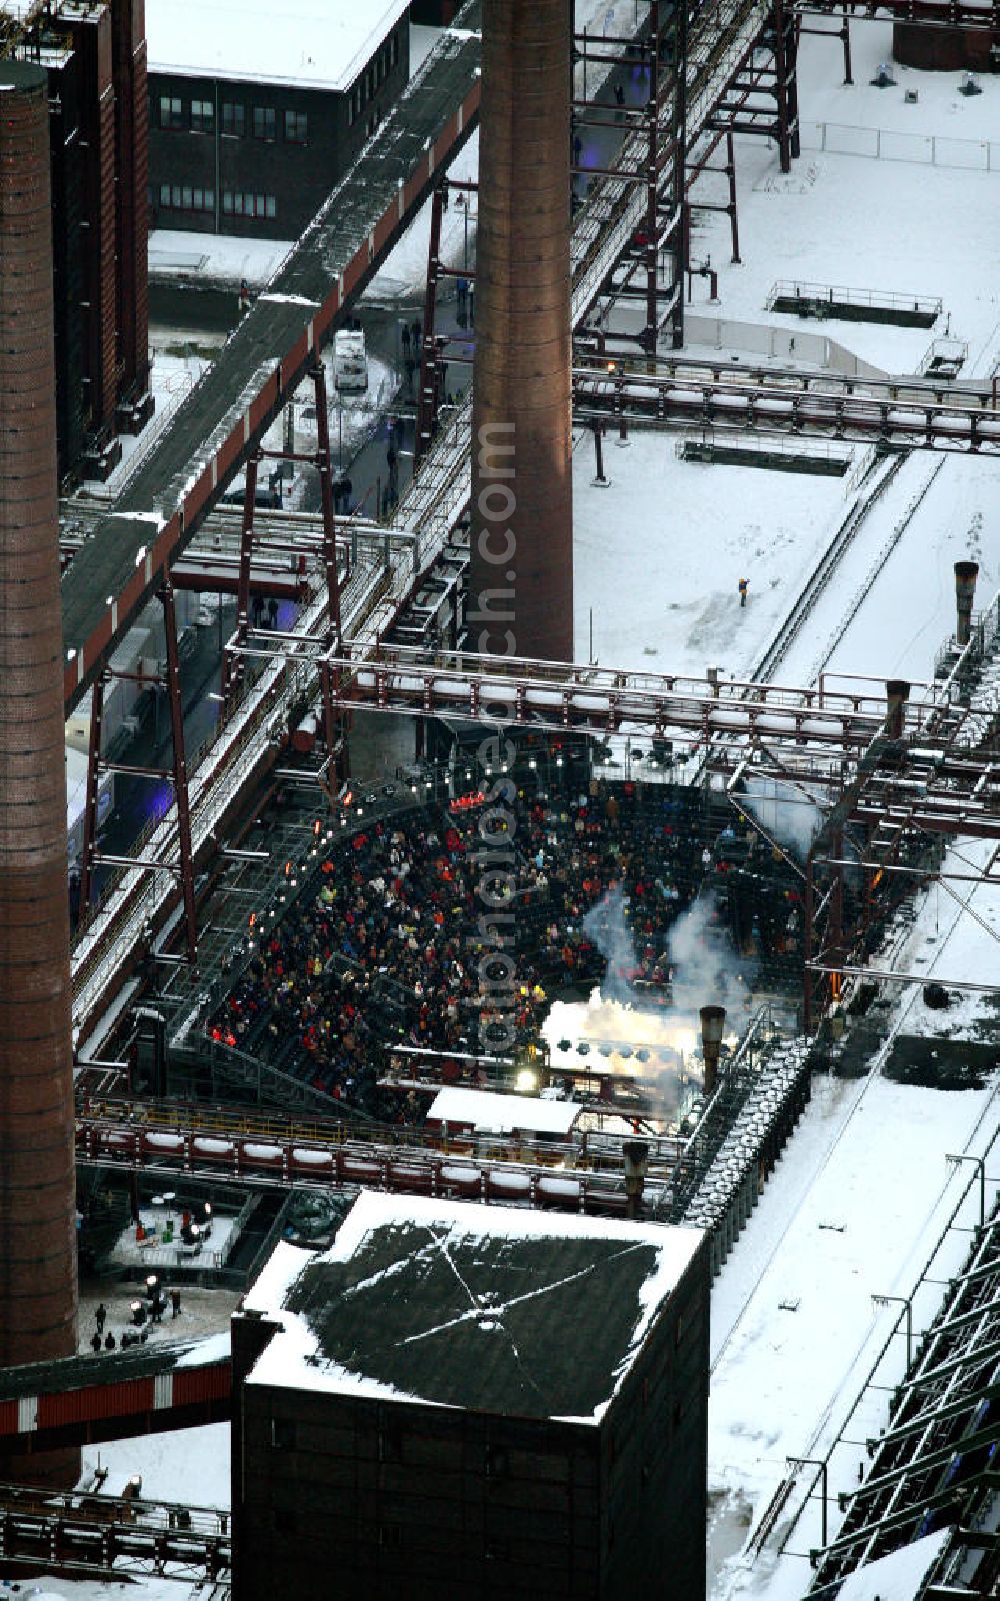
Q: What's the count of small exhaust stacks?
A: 4